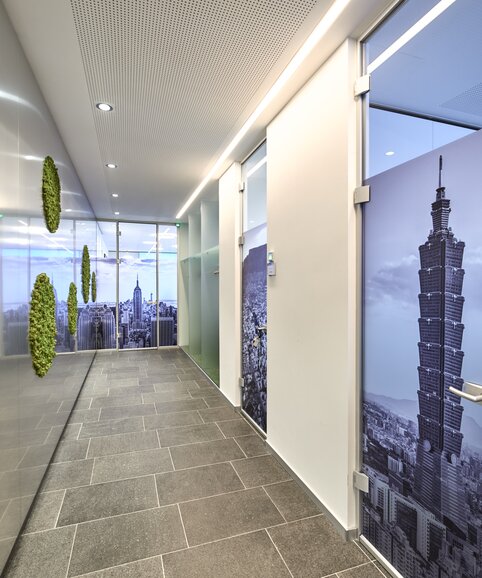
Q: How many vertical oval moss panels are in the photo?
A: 5